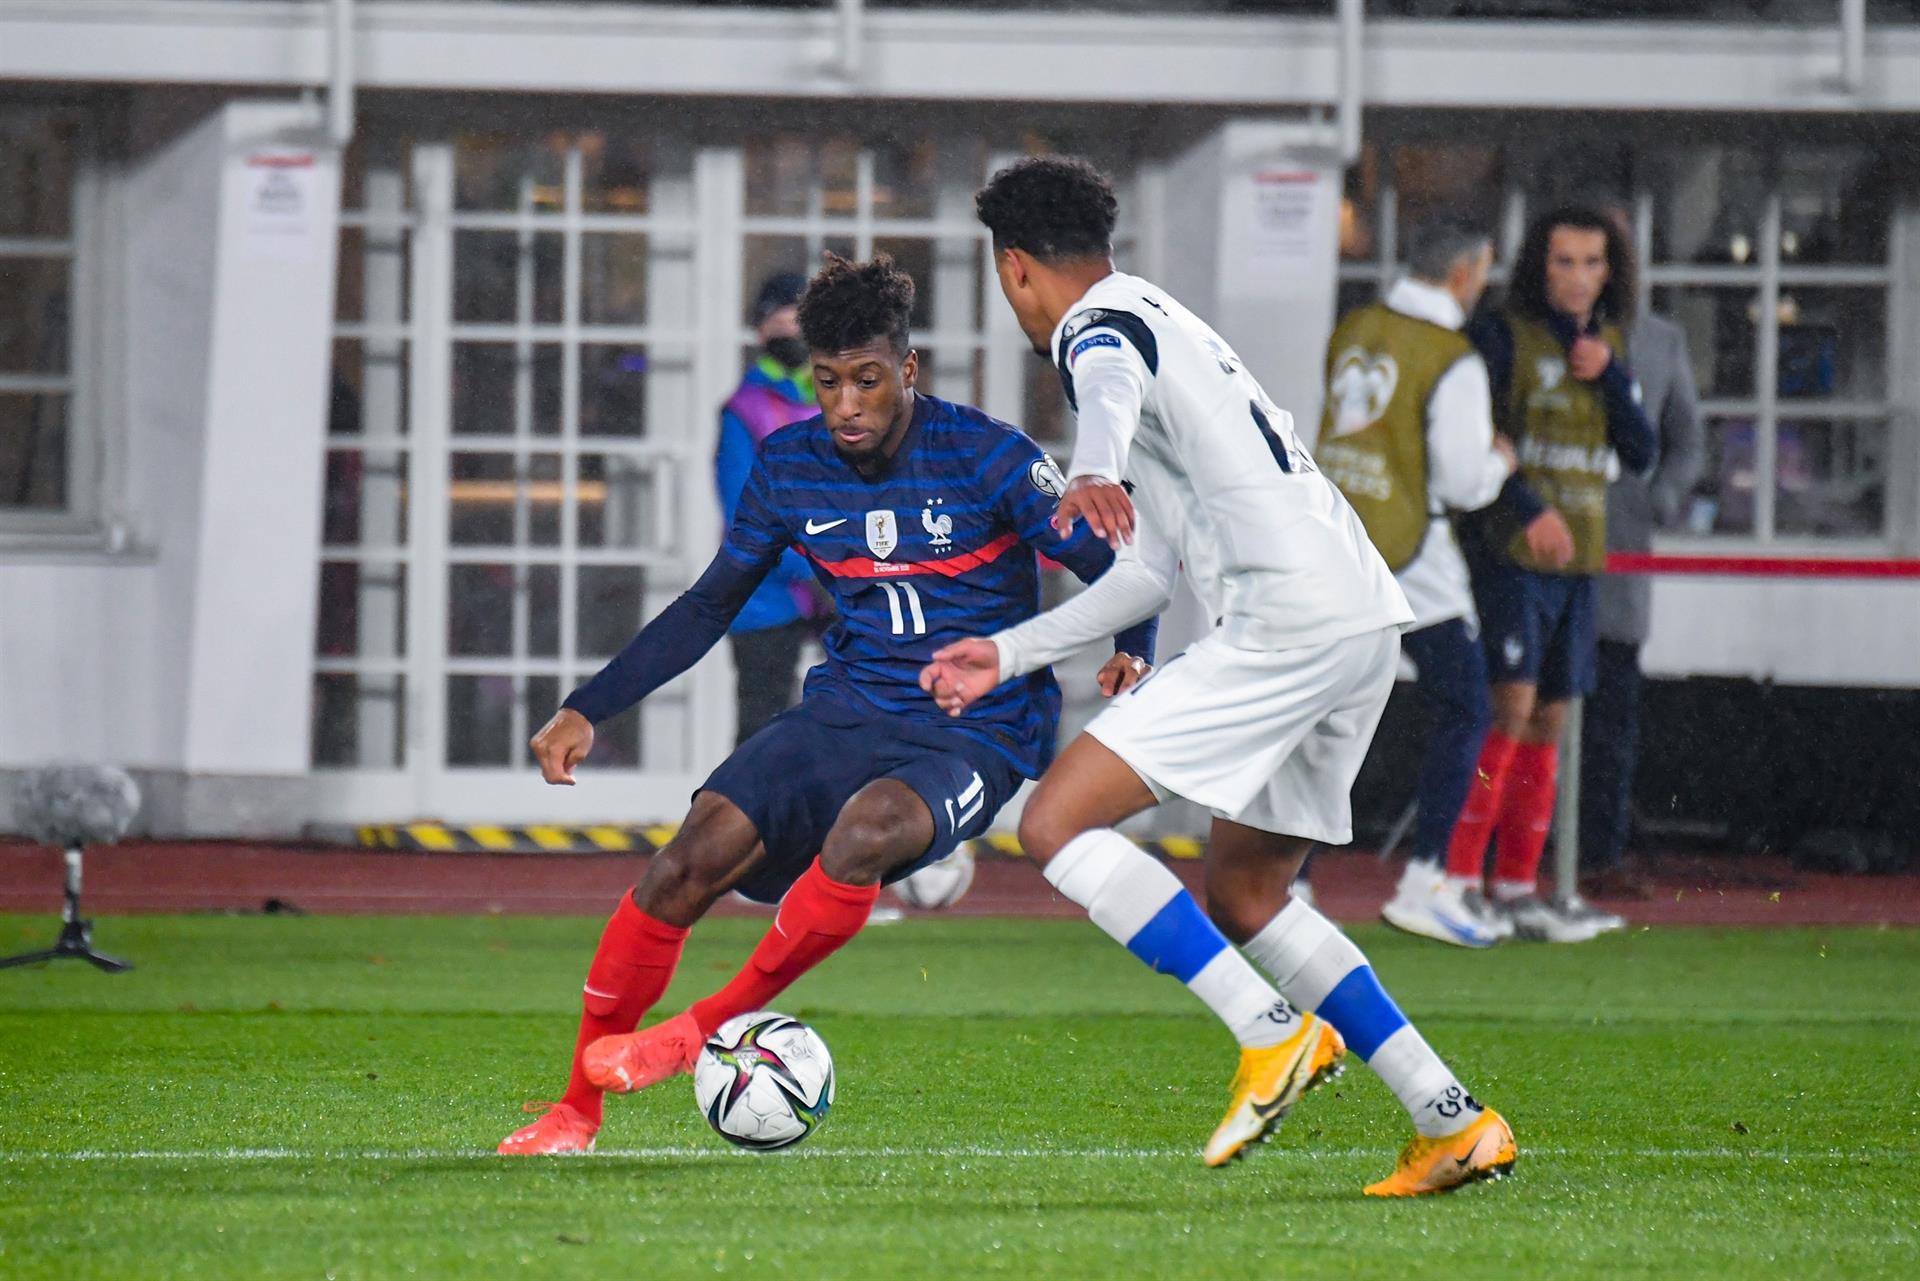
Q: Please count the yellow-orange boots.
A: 2